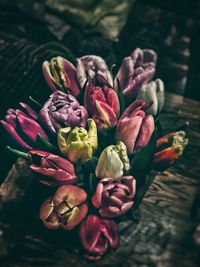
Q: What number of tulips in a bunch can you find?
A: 15